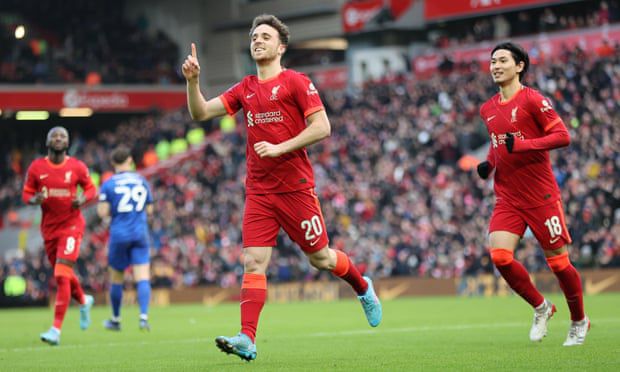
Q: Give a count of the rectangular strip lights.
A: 2